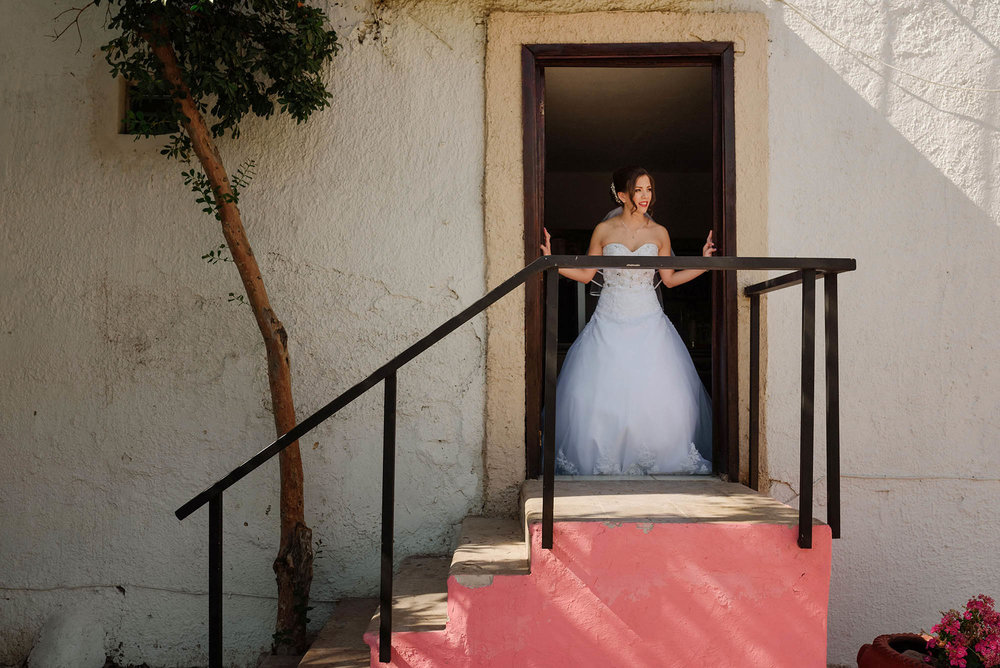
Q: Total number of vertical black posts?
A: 6